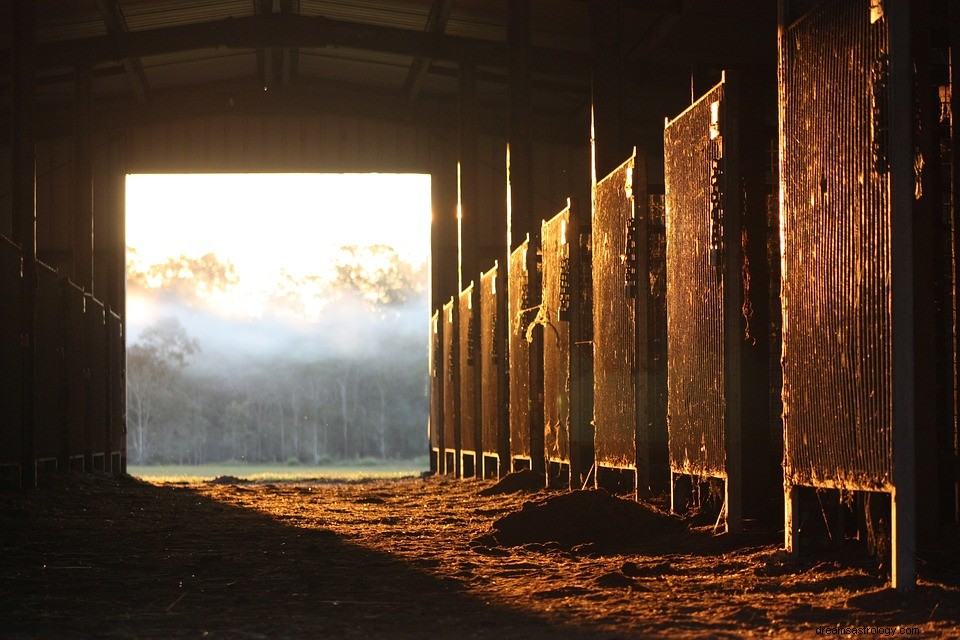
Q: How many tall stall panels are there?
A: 9